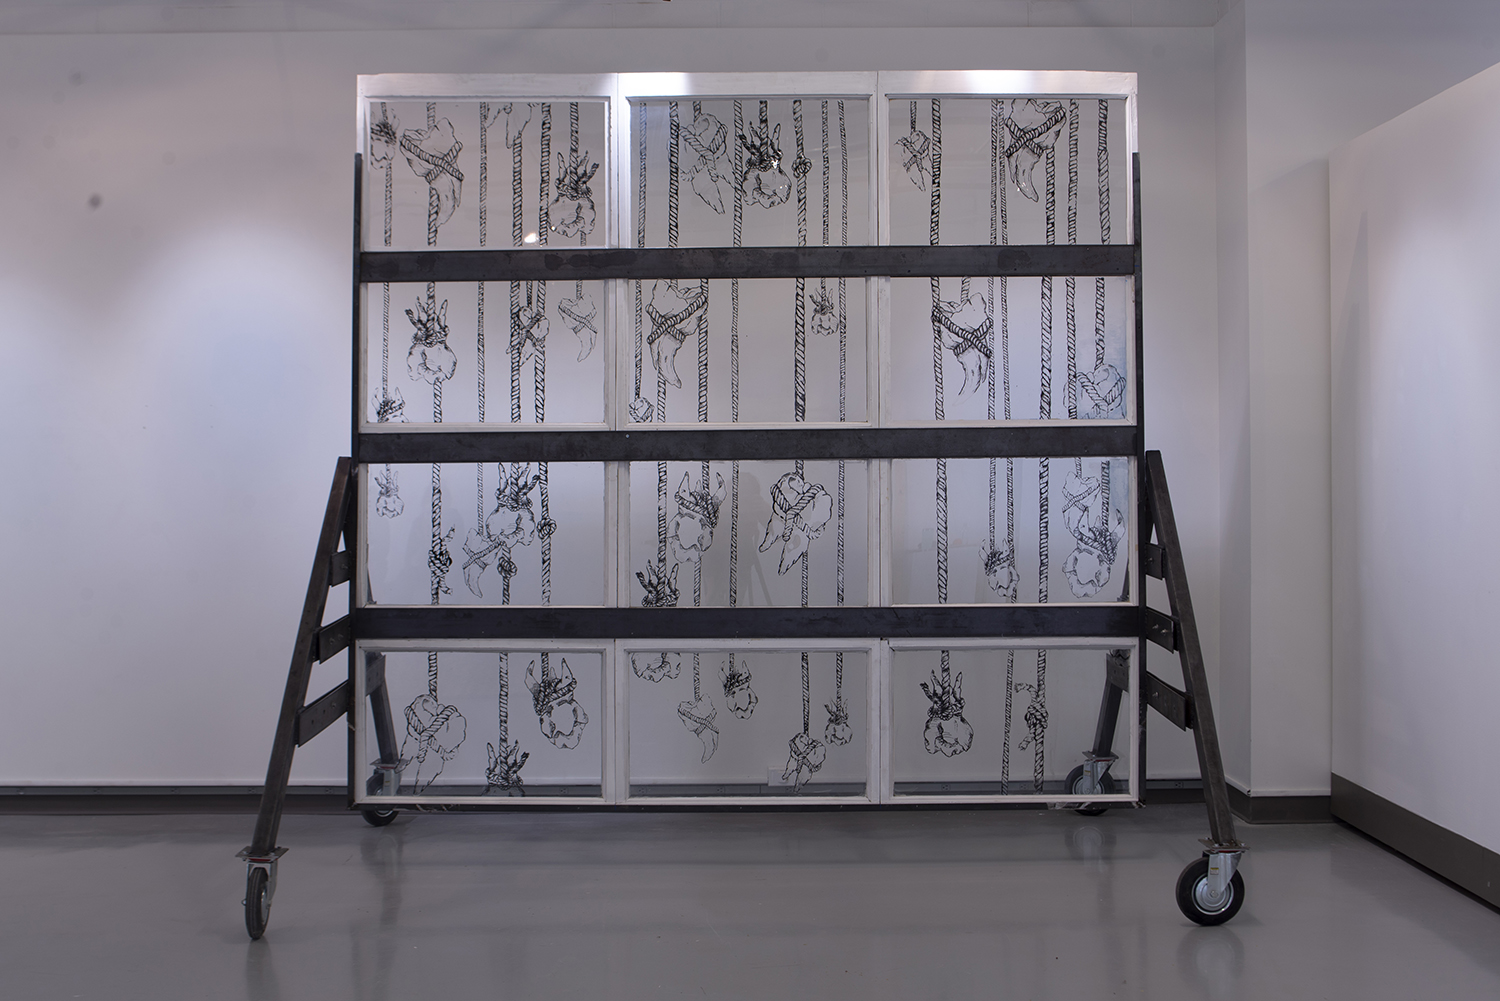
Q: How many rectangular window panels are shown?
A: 12